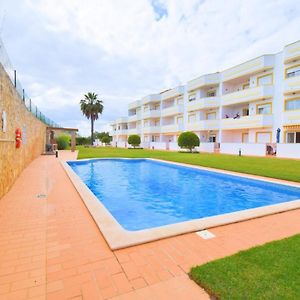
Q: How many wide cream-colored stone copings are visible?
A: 1